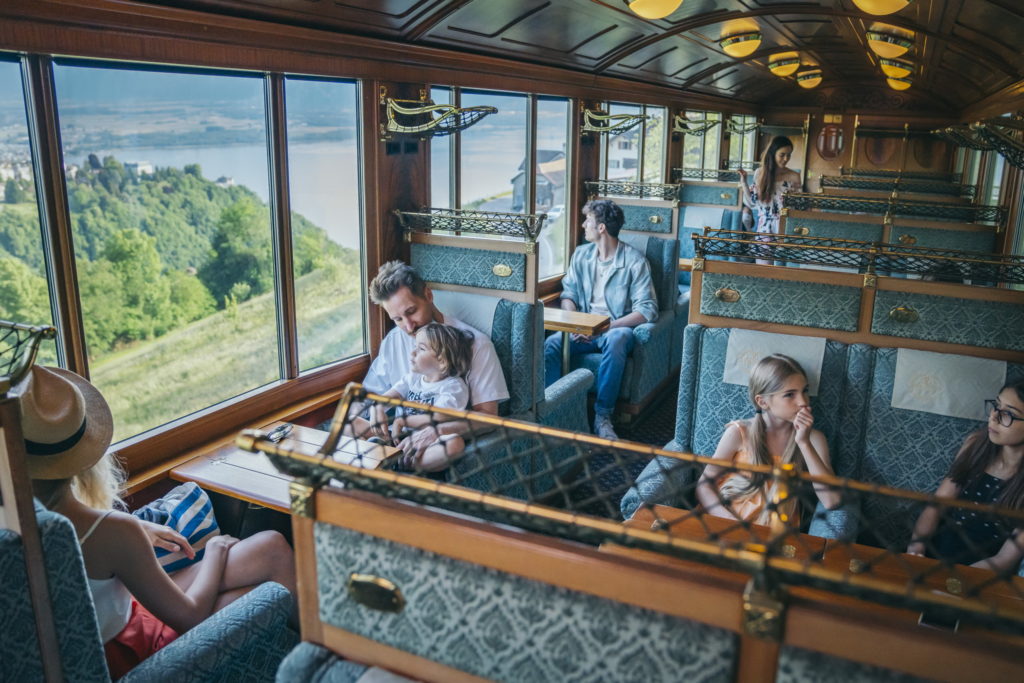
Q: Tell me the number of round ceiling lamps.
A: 8